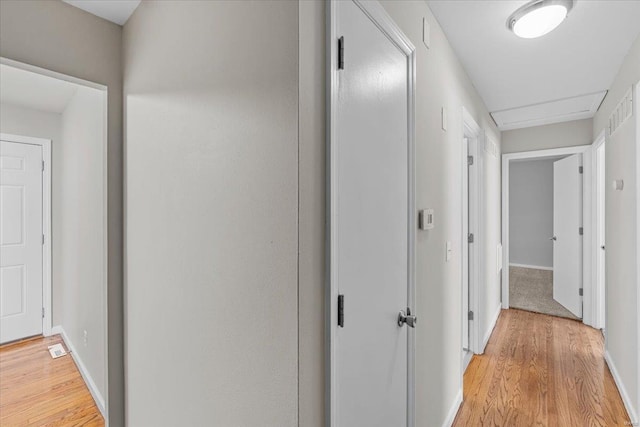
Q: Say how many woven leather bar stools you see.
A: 0